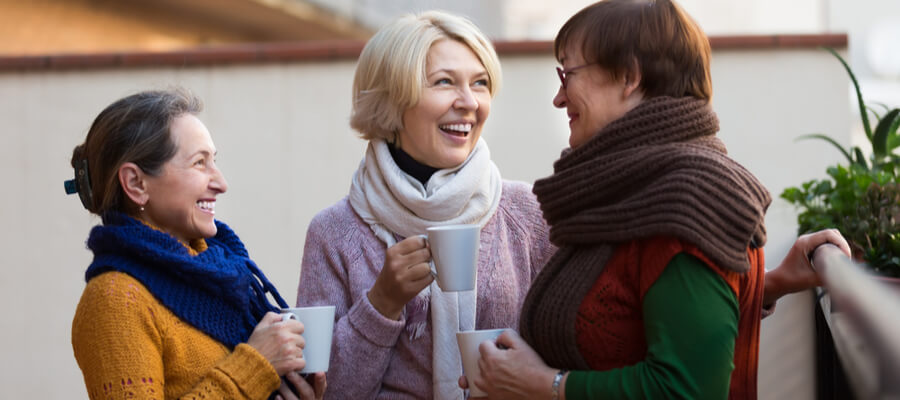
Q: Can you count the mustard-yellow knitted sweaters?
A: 1